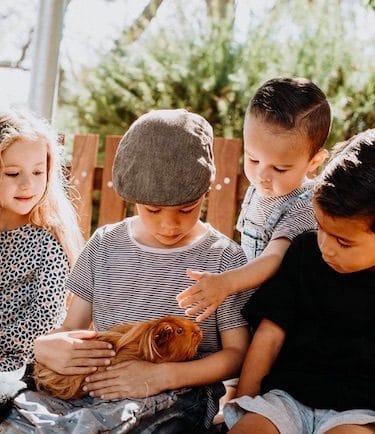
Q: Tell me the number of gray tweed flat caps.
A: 1